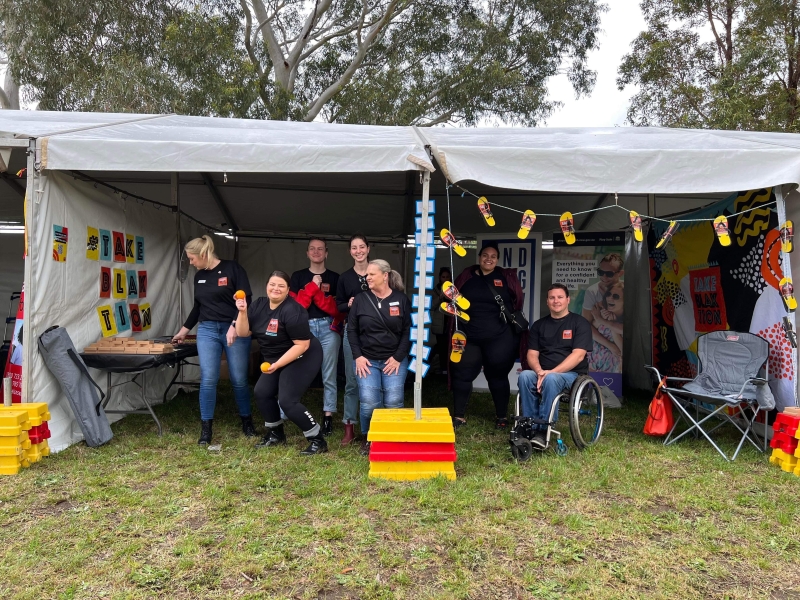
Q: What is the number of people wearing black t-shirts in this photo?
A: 7